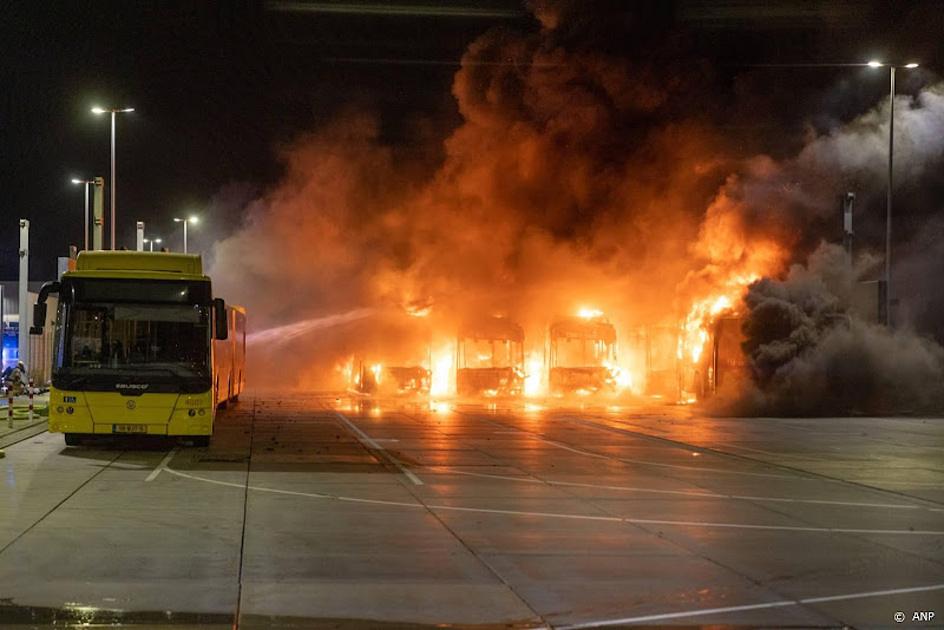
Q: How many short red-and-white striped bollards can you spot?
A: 2